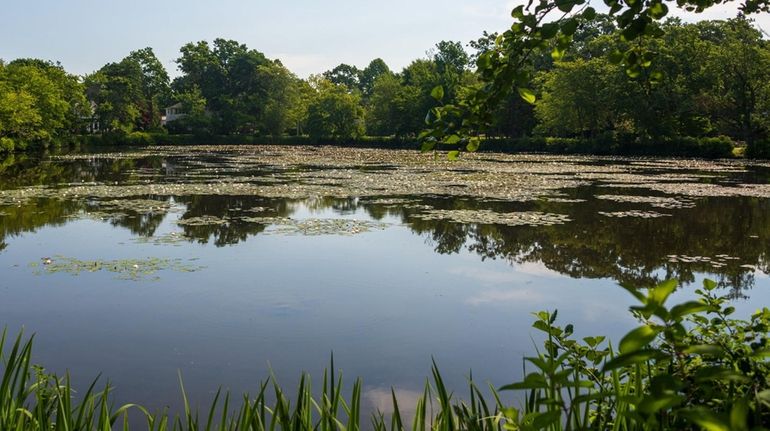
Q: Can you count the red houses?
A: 0